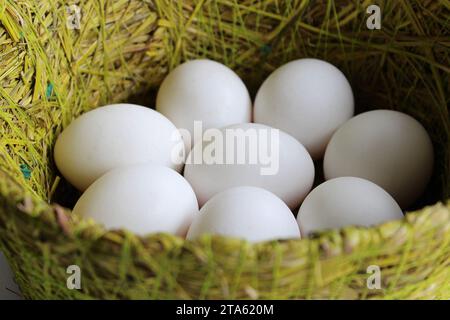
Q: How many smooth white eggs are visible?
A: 8